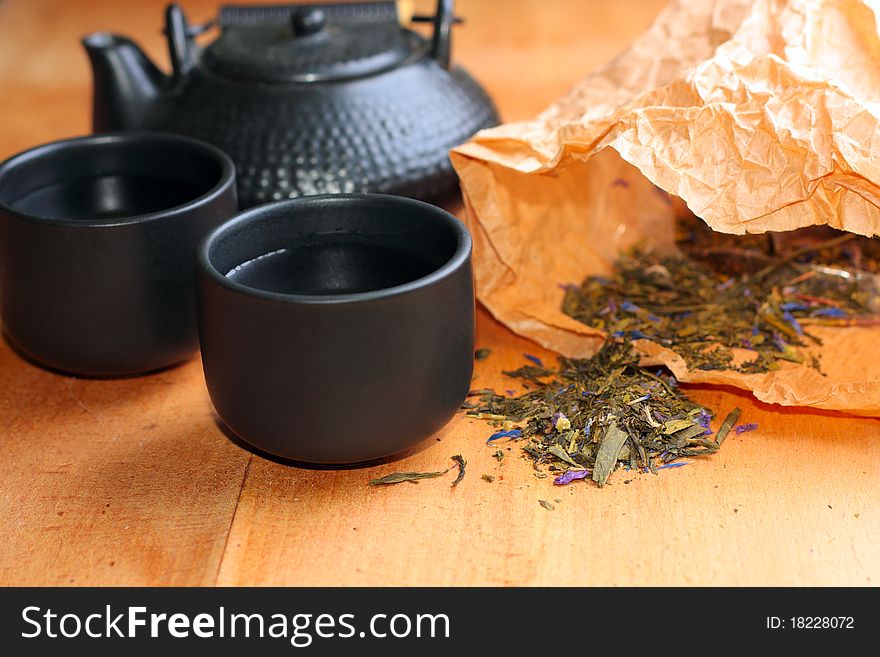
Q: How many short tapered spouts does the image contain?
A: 1